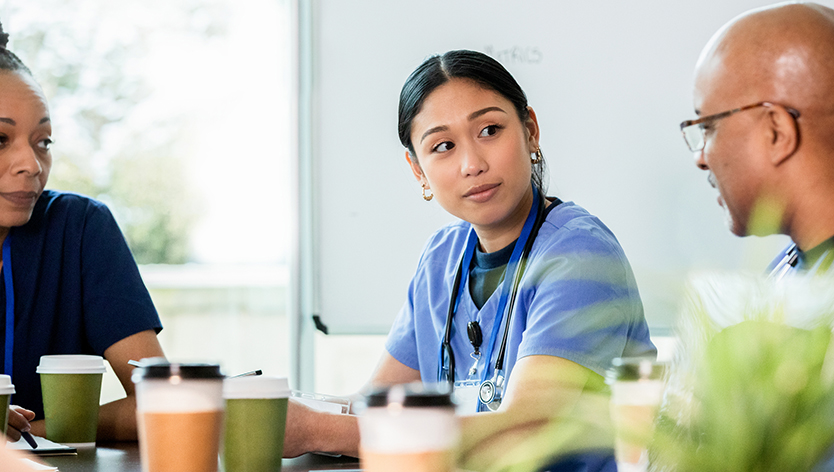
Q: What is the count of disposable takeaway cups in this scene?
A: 6